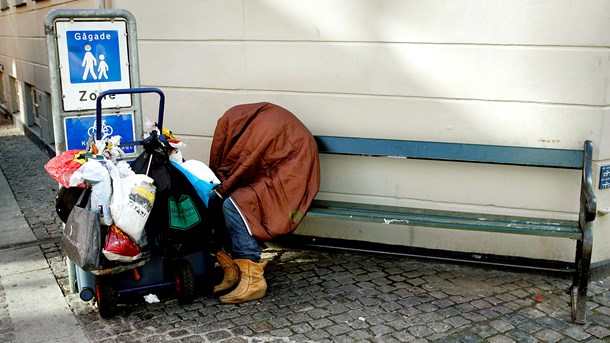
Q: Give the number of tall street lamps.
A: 0